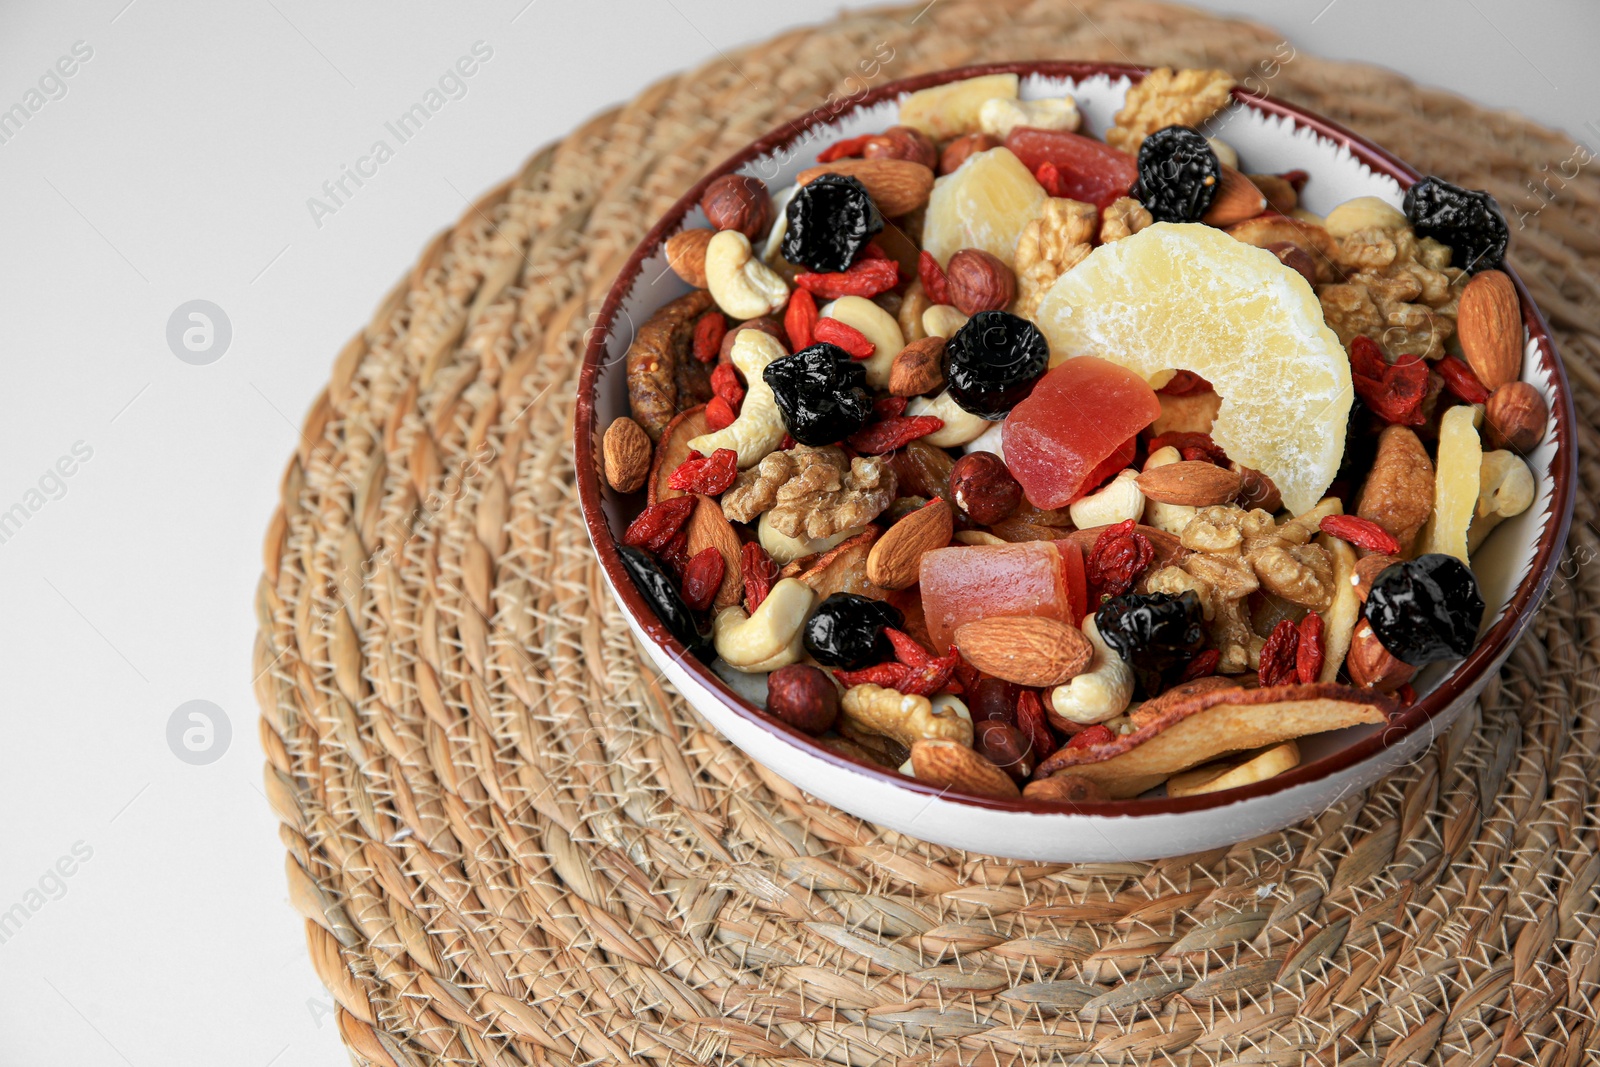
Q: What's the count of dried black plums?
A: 9